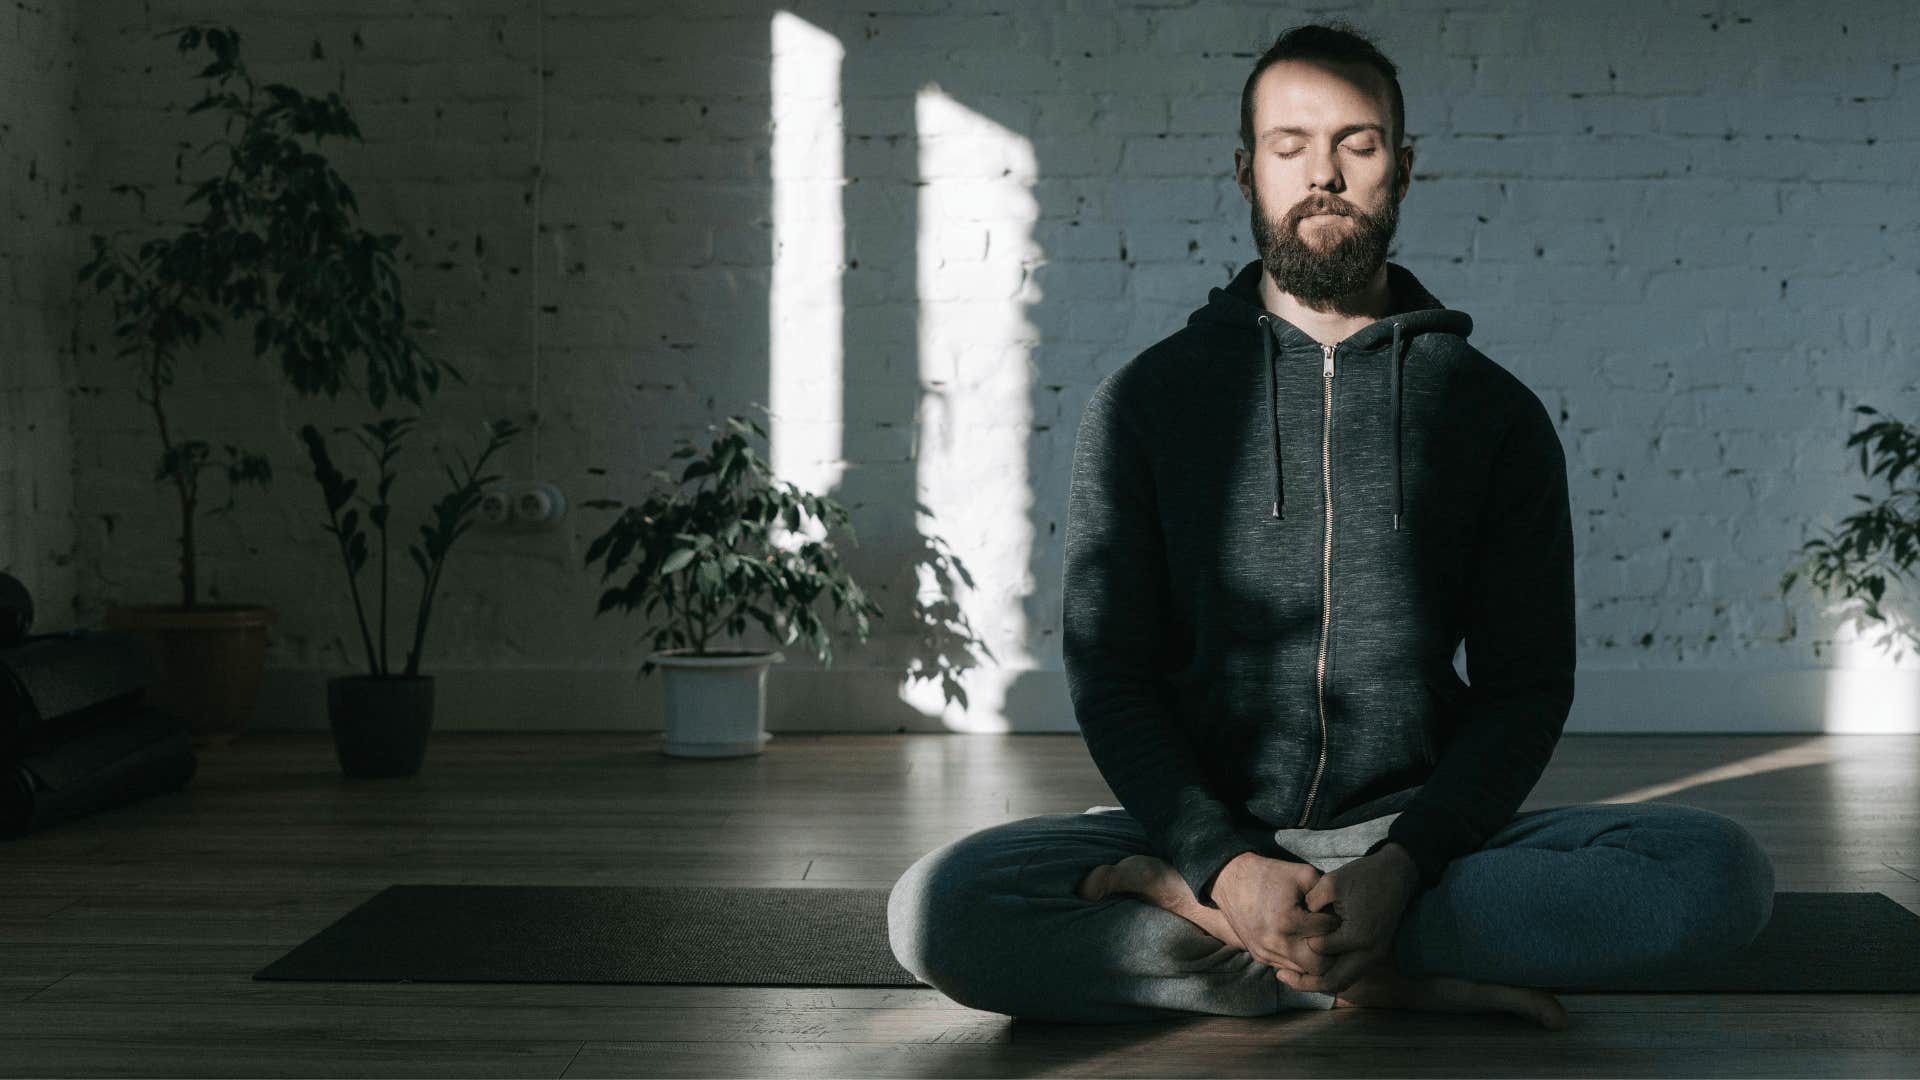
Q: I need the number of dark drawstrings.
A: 2